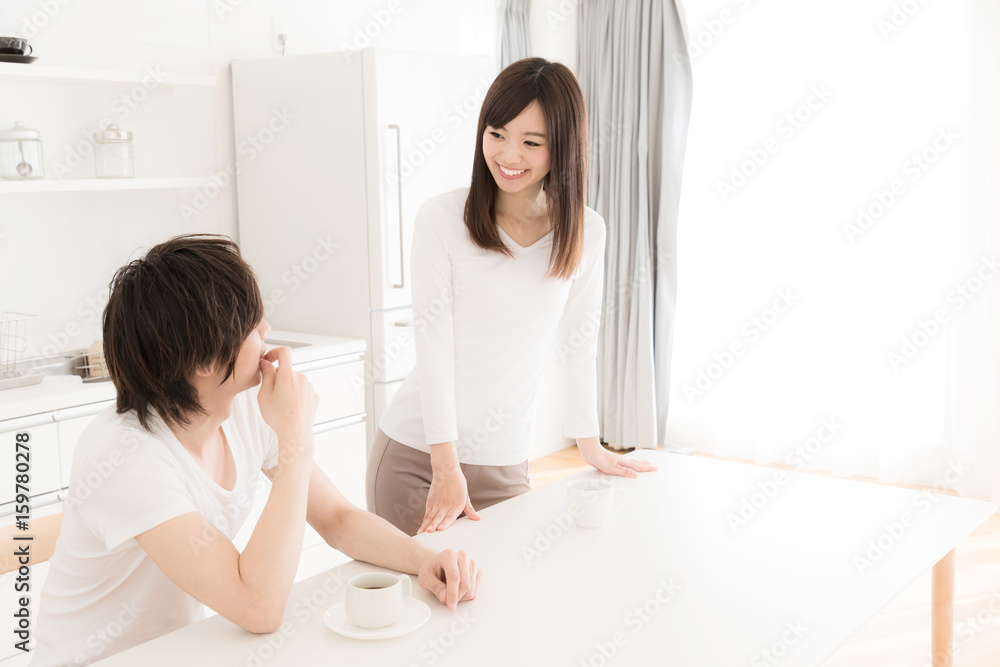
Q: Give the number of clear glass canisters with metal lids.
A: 2